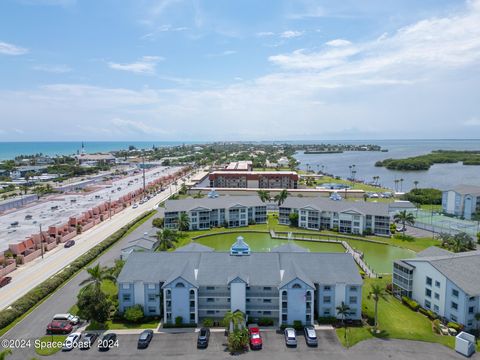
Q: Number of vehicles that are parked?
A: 10